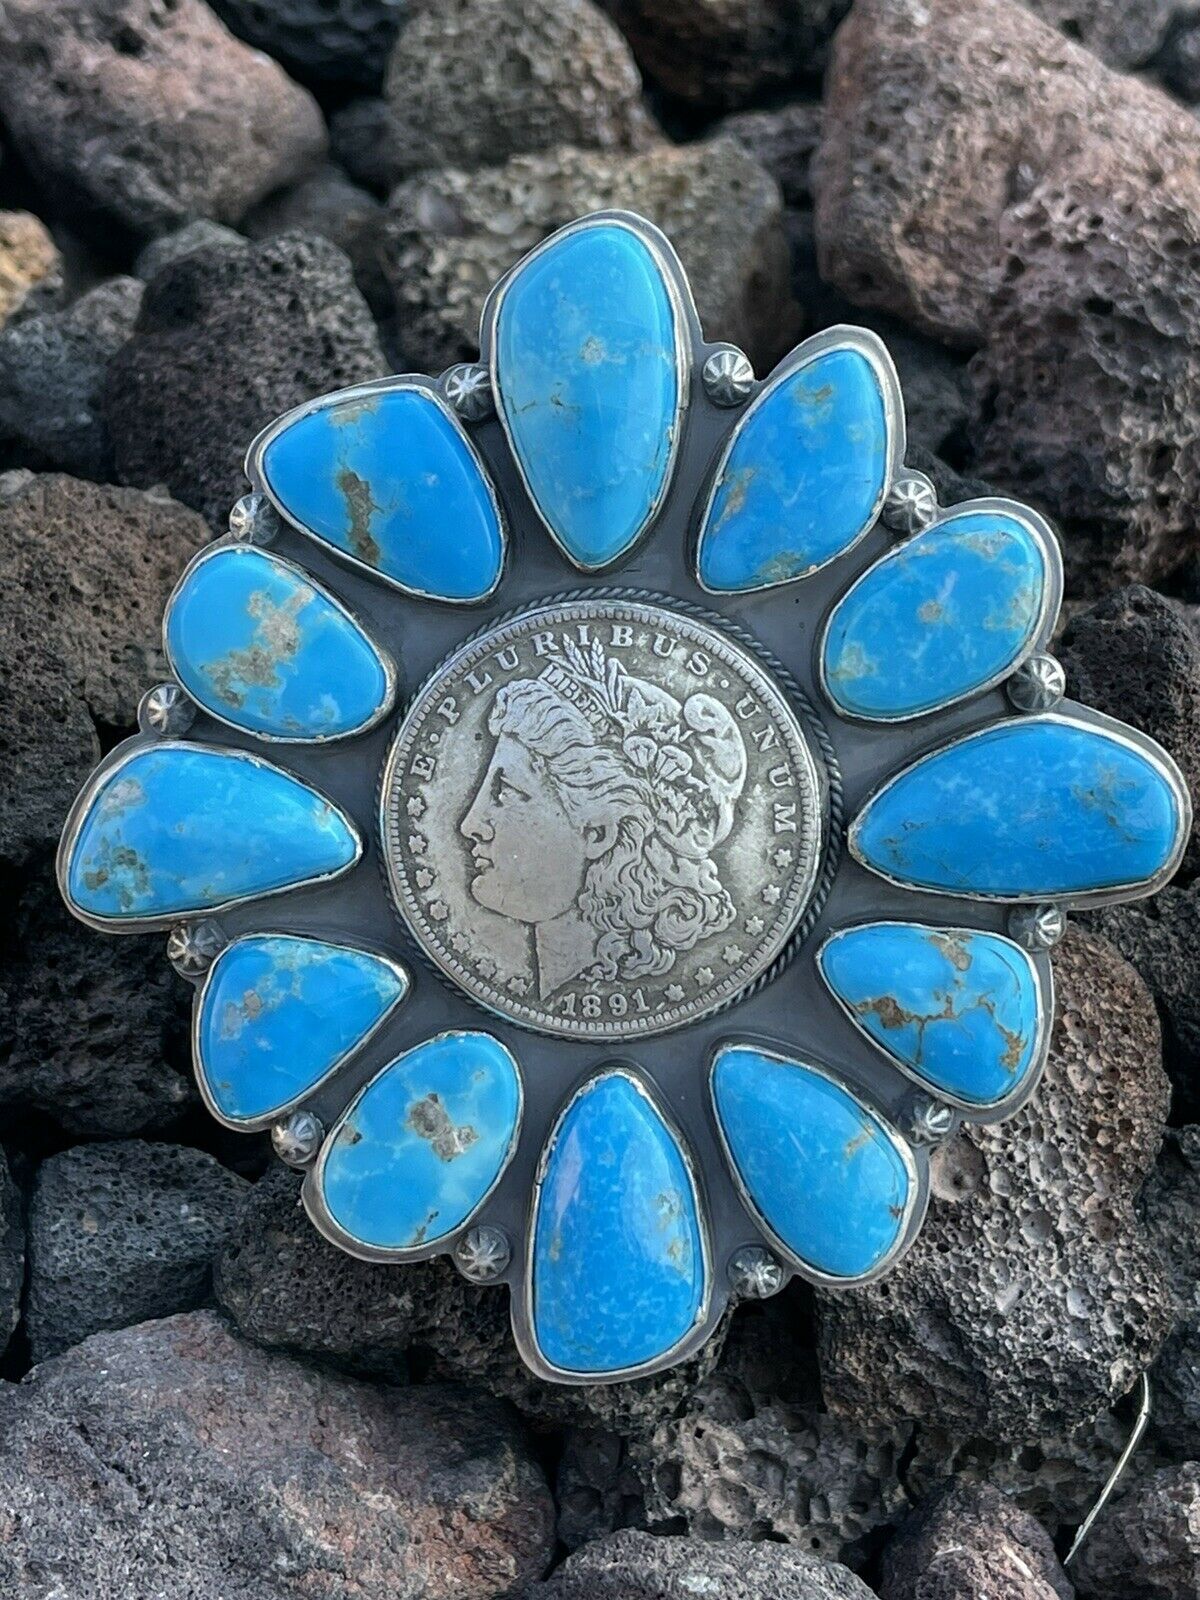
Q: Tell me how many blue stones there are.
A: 12